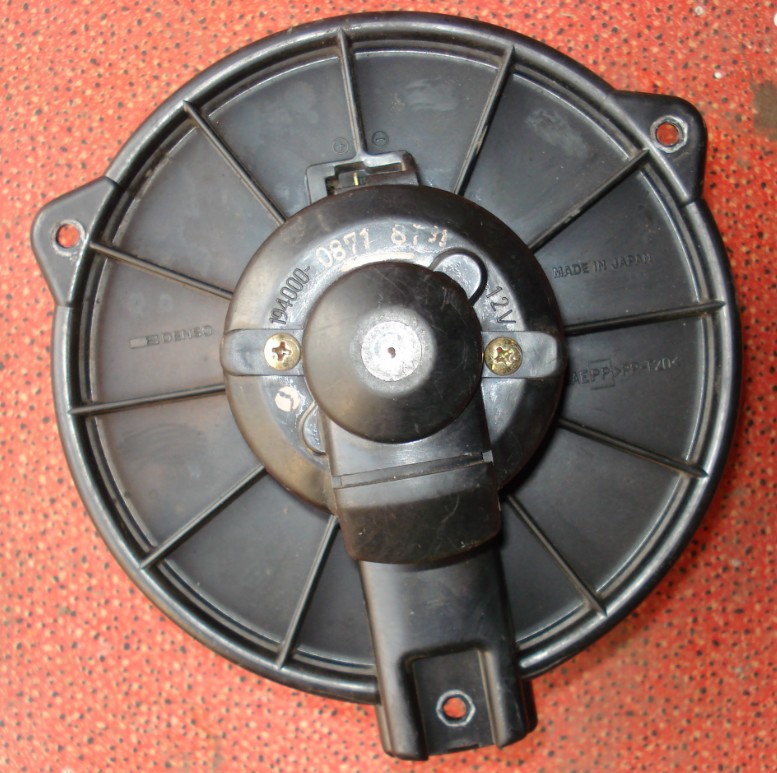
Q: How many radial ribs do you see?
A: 11